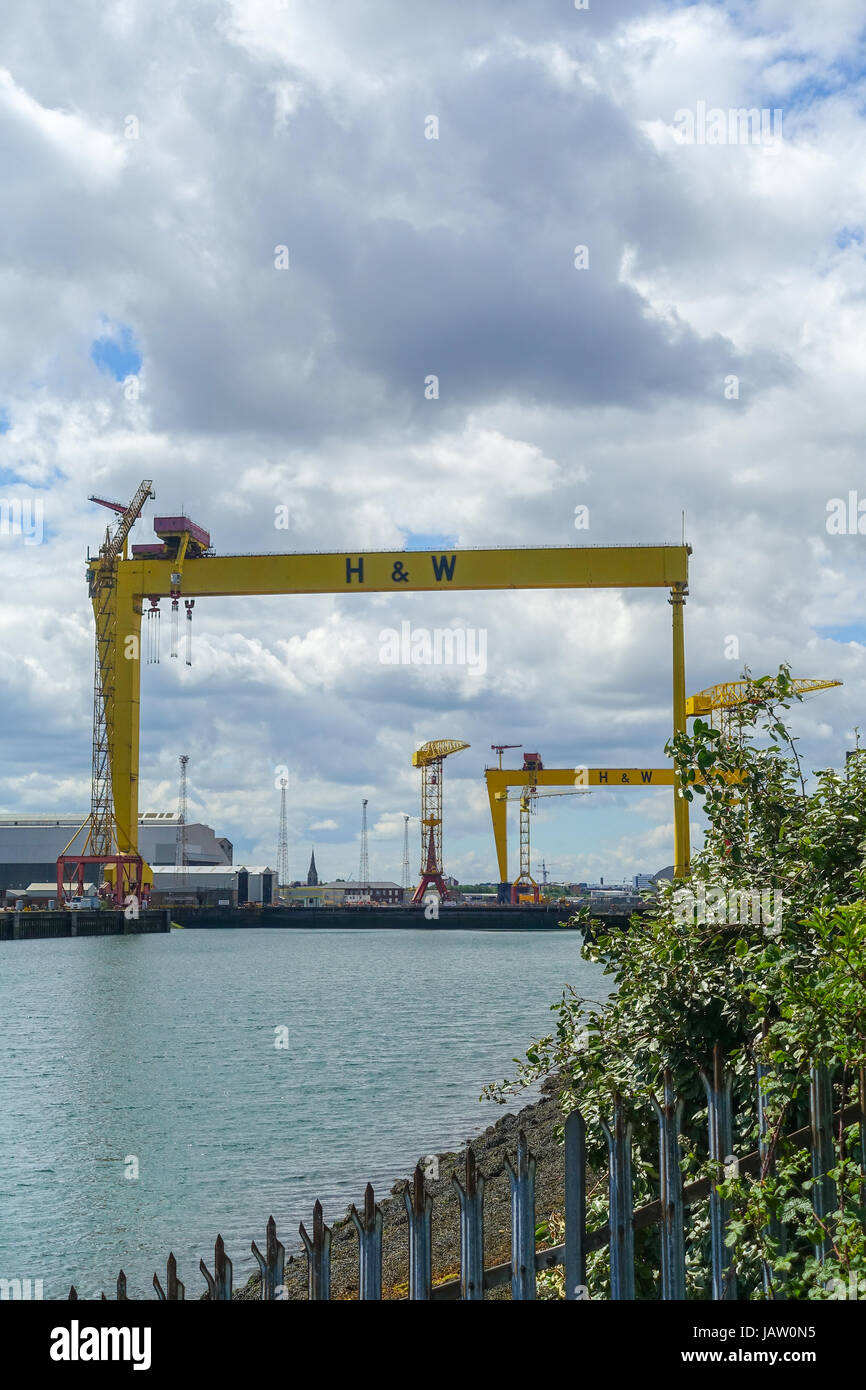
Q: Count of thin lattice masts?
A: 4